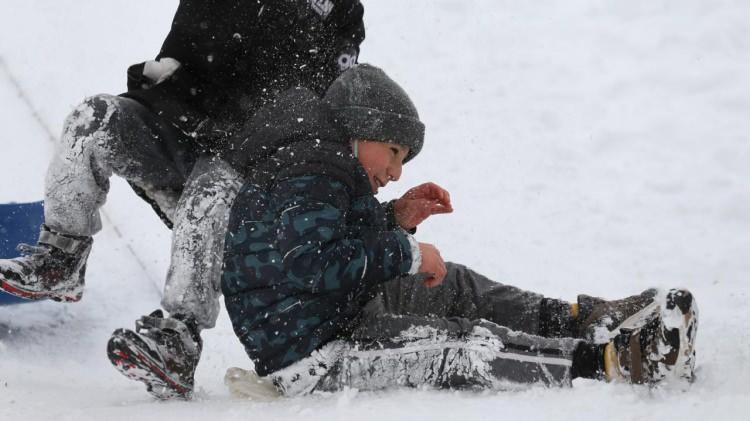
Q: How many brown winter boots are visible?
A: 2